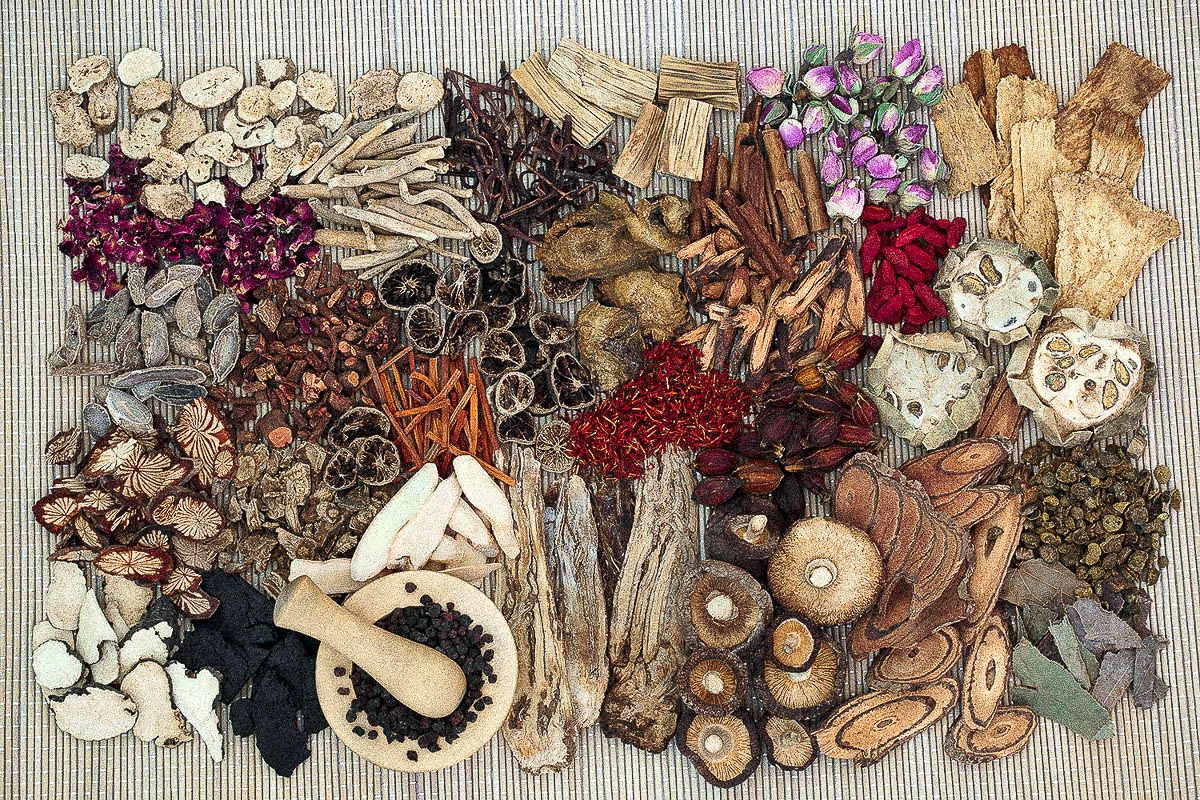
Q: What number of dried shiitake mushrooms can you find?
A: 8